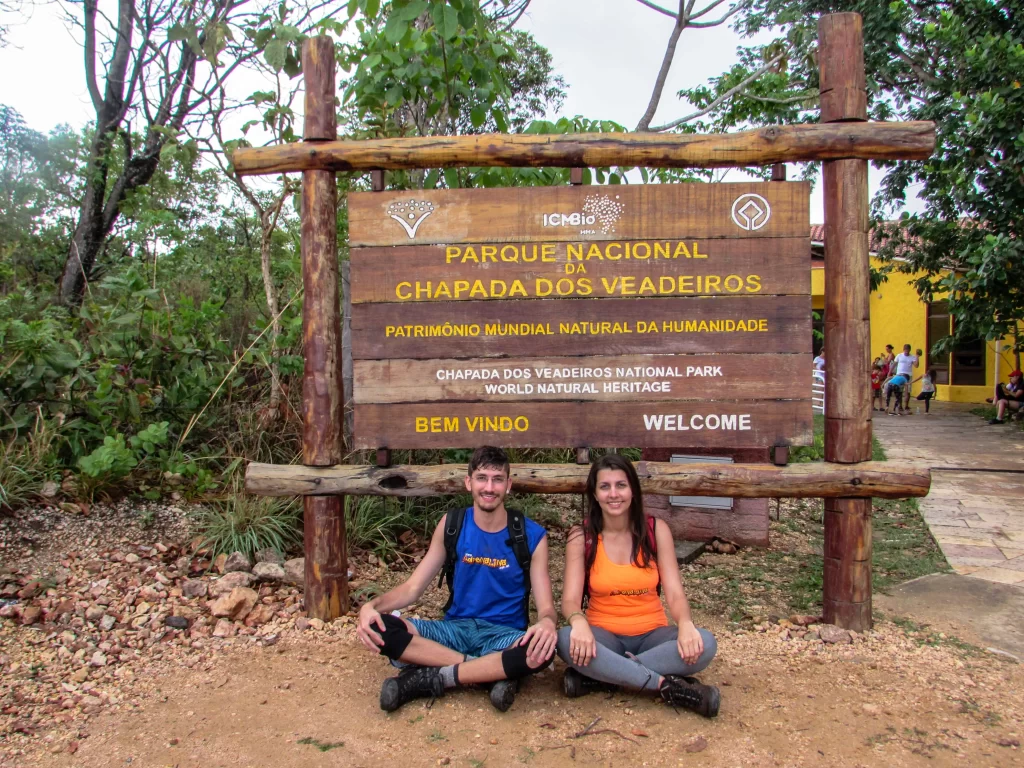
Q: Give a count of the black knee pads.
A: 2